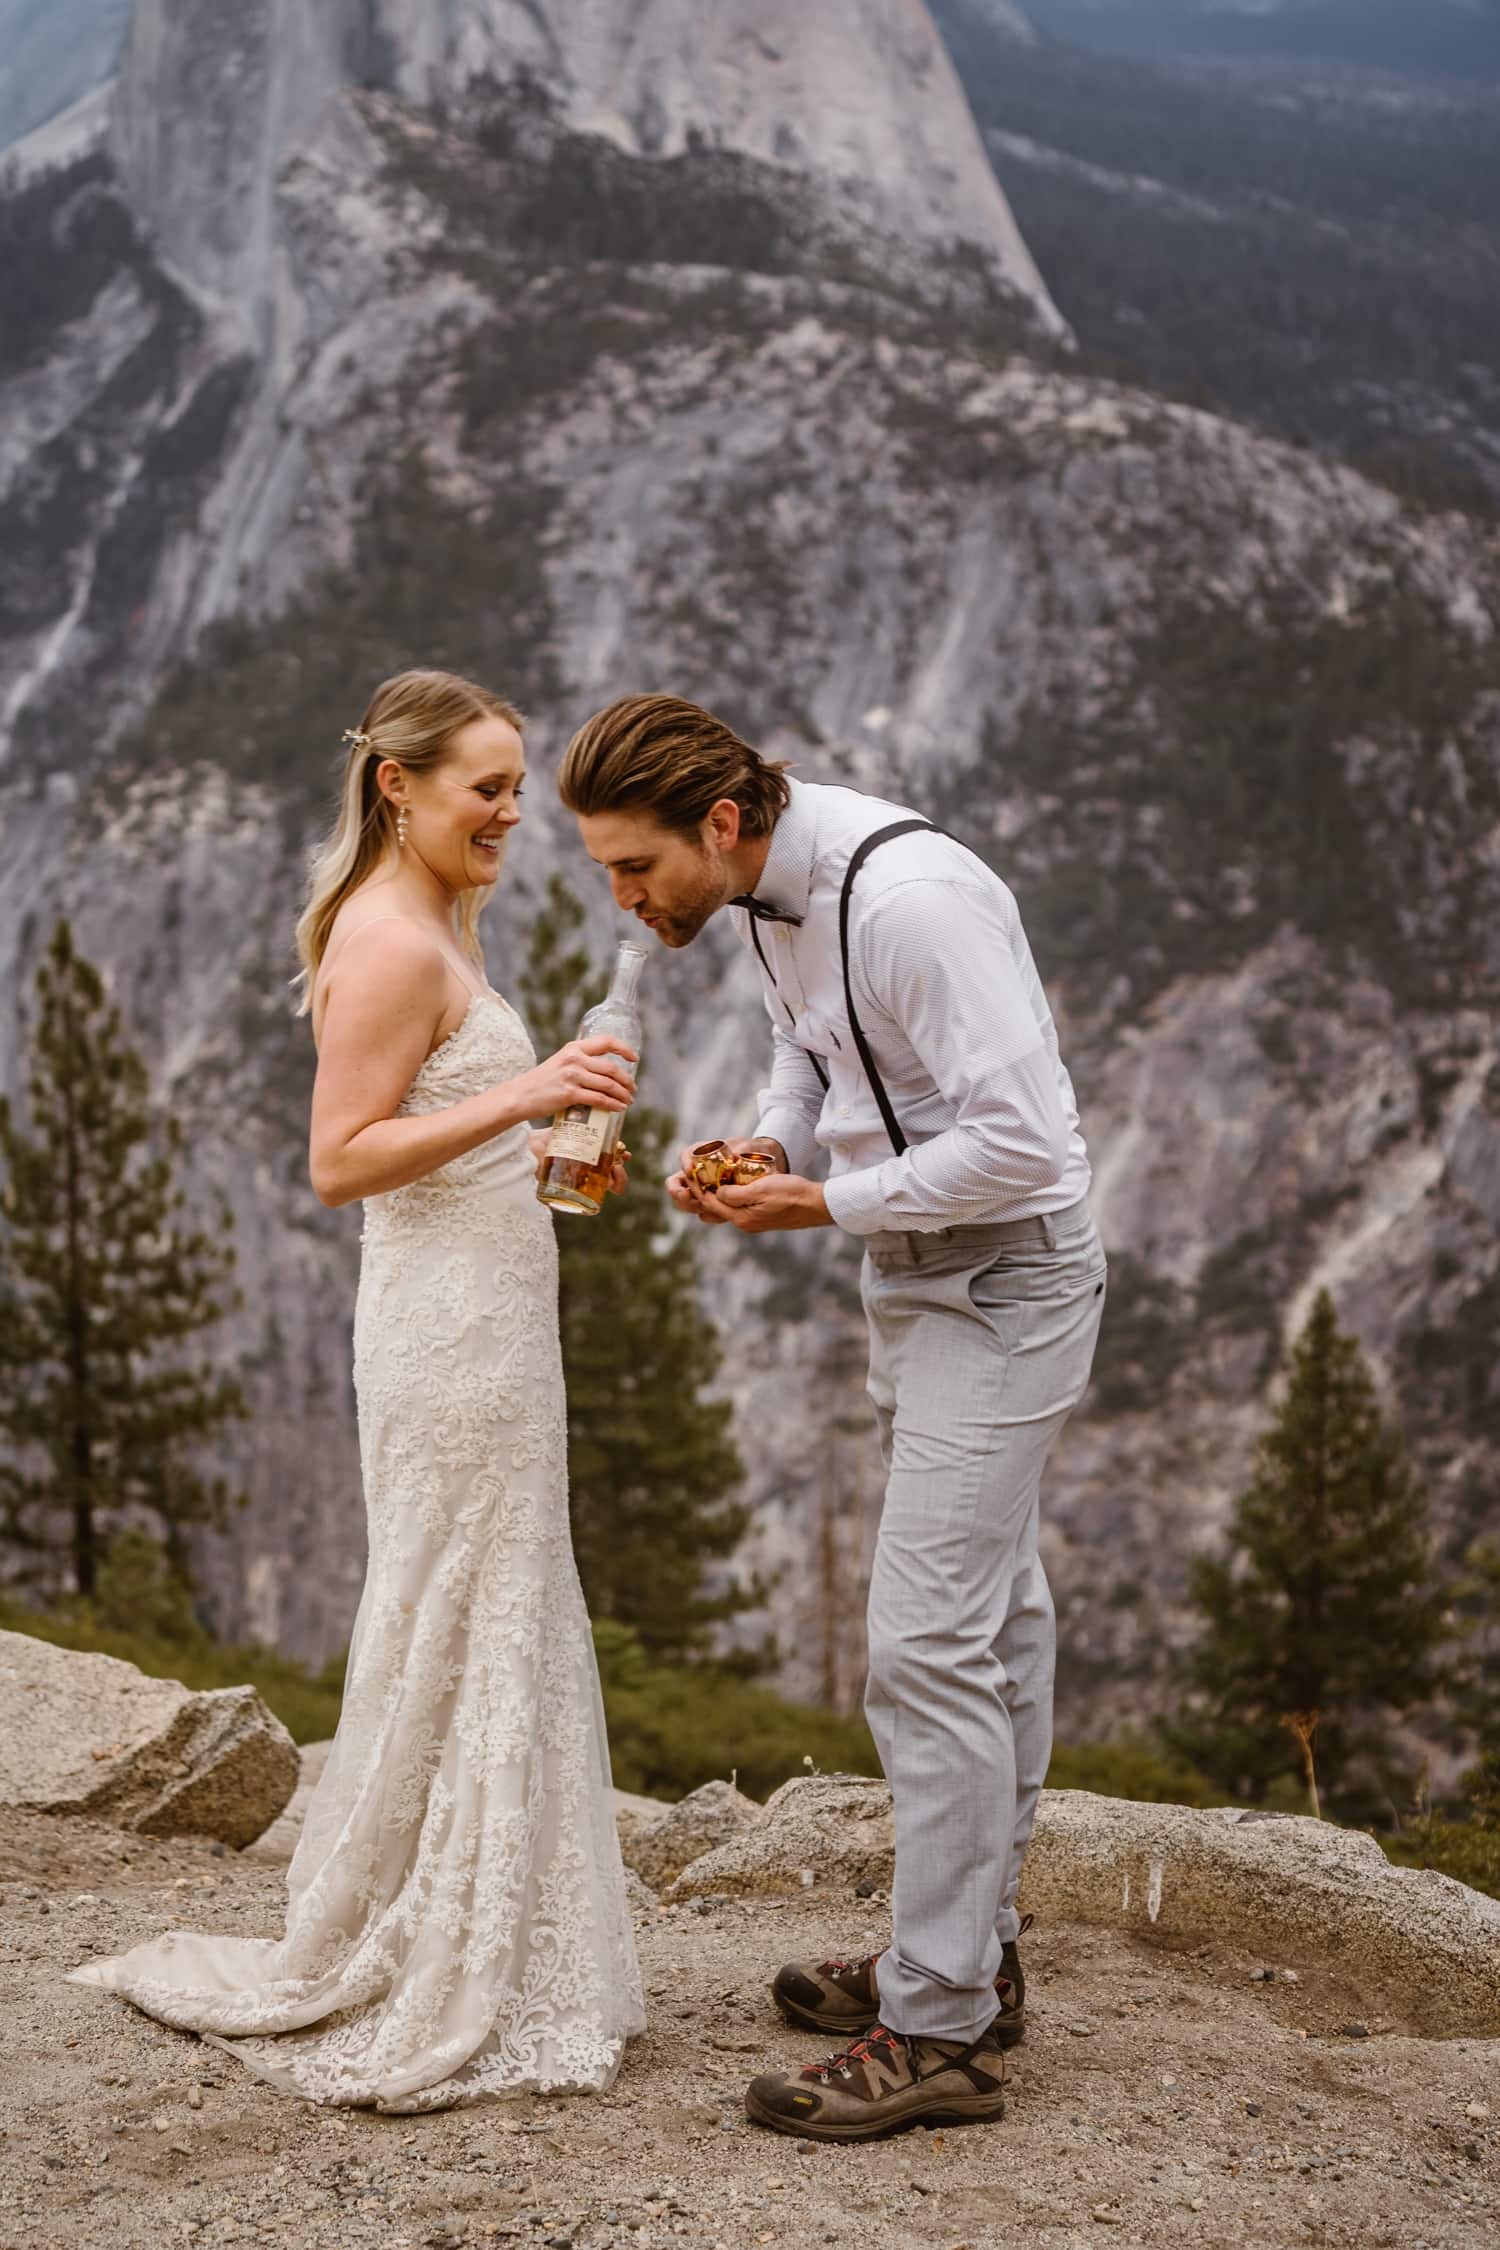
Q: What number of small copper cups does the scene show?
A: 2